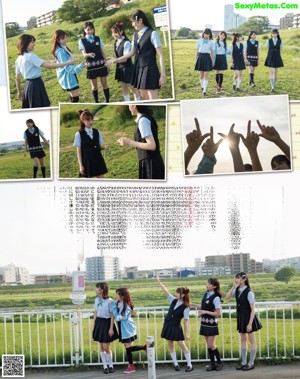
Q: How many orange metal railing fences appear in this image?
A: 0